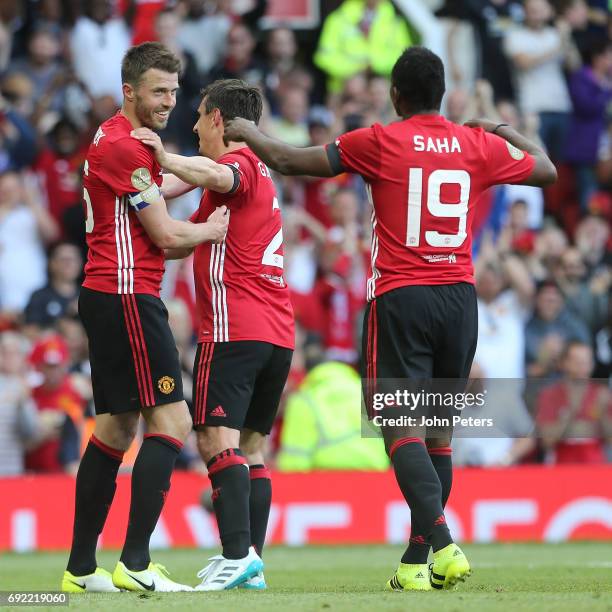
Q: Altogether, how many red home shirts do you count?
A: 3